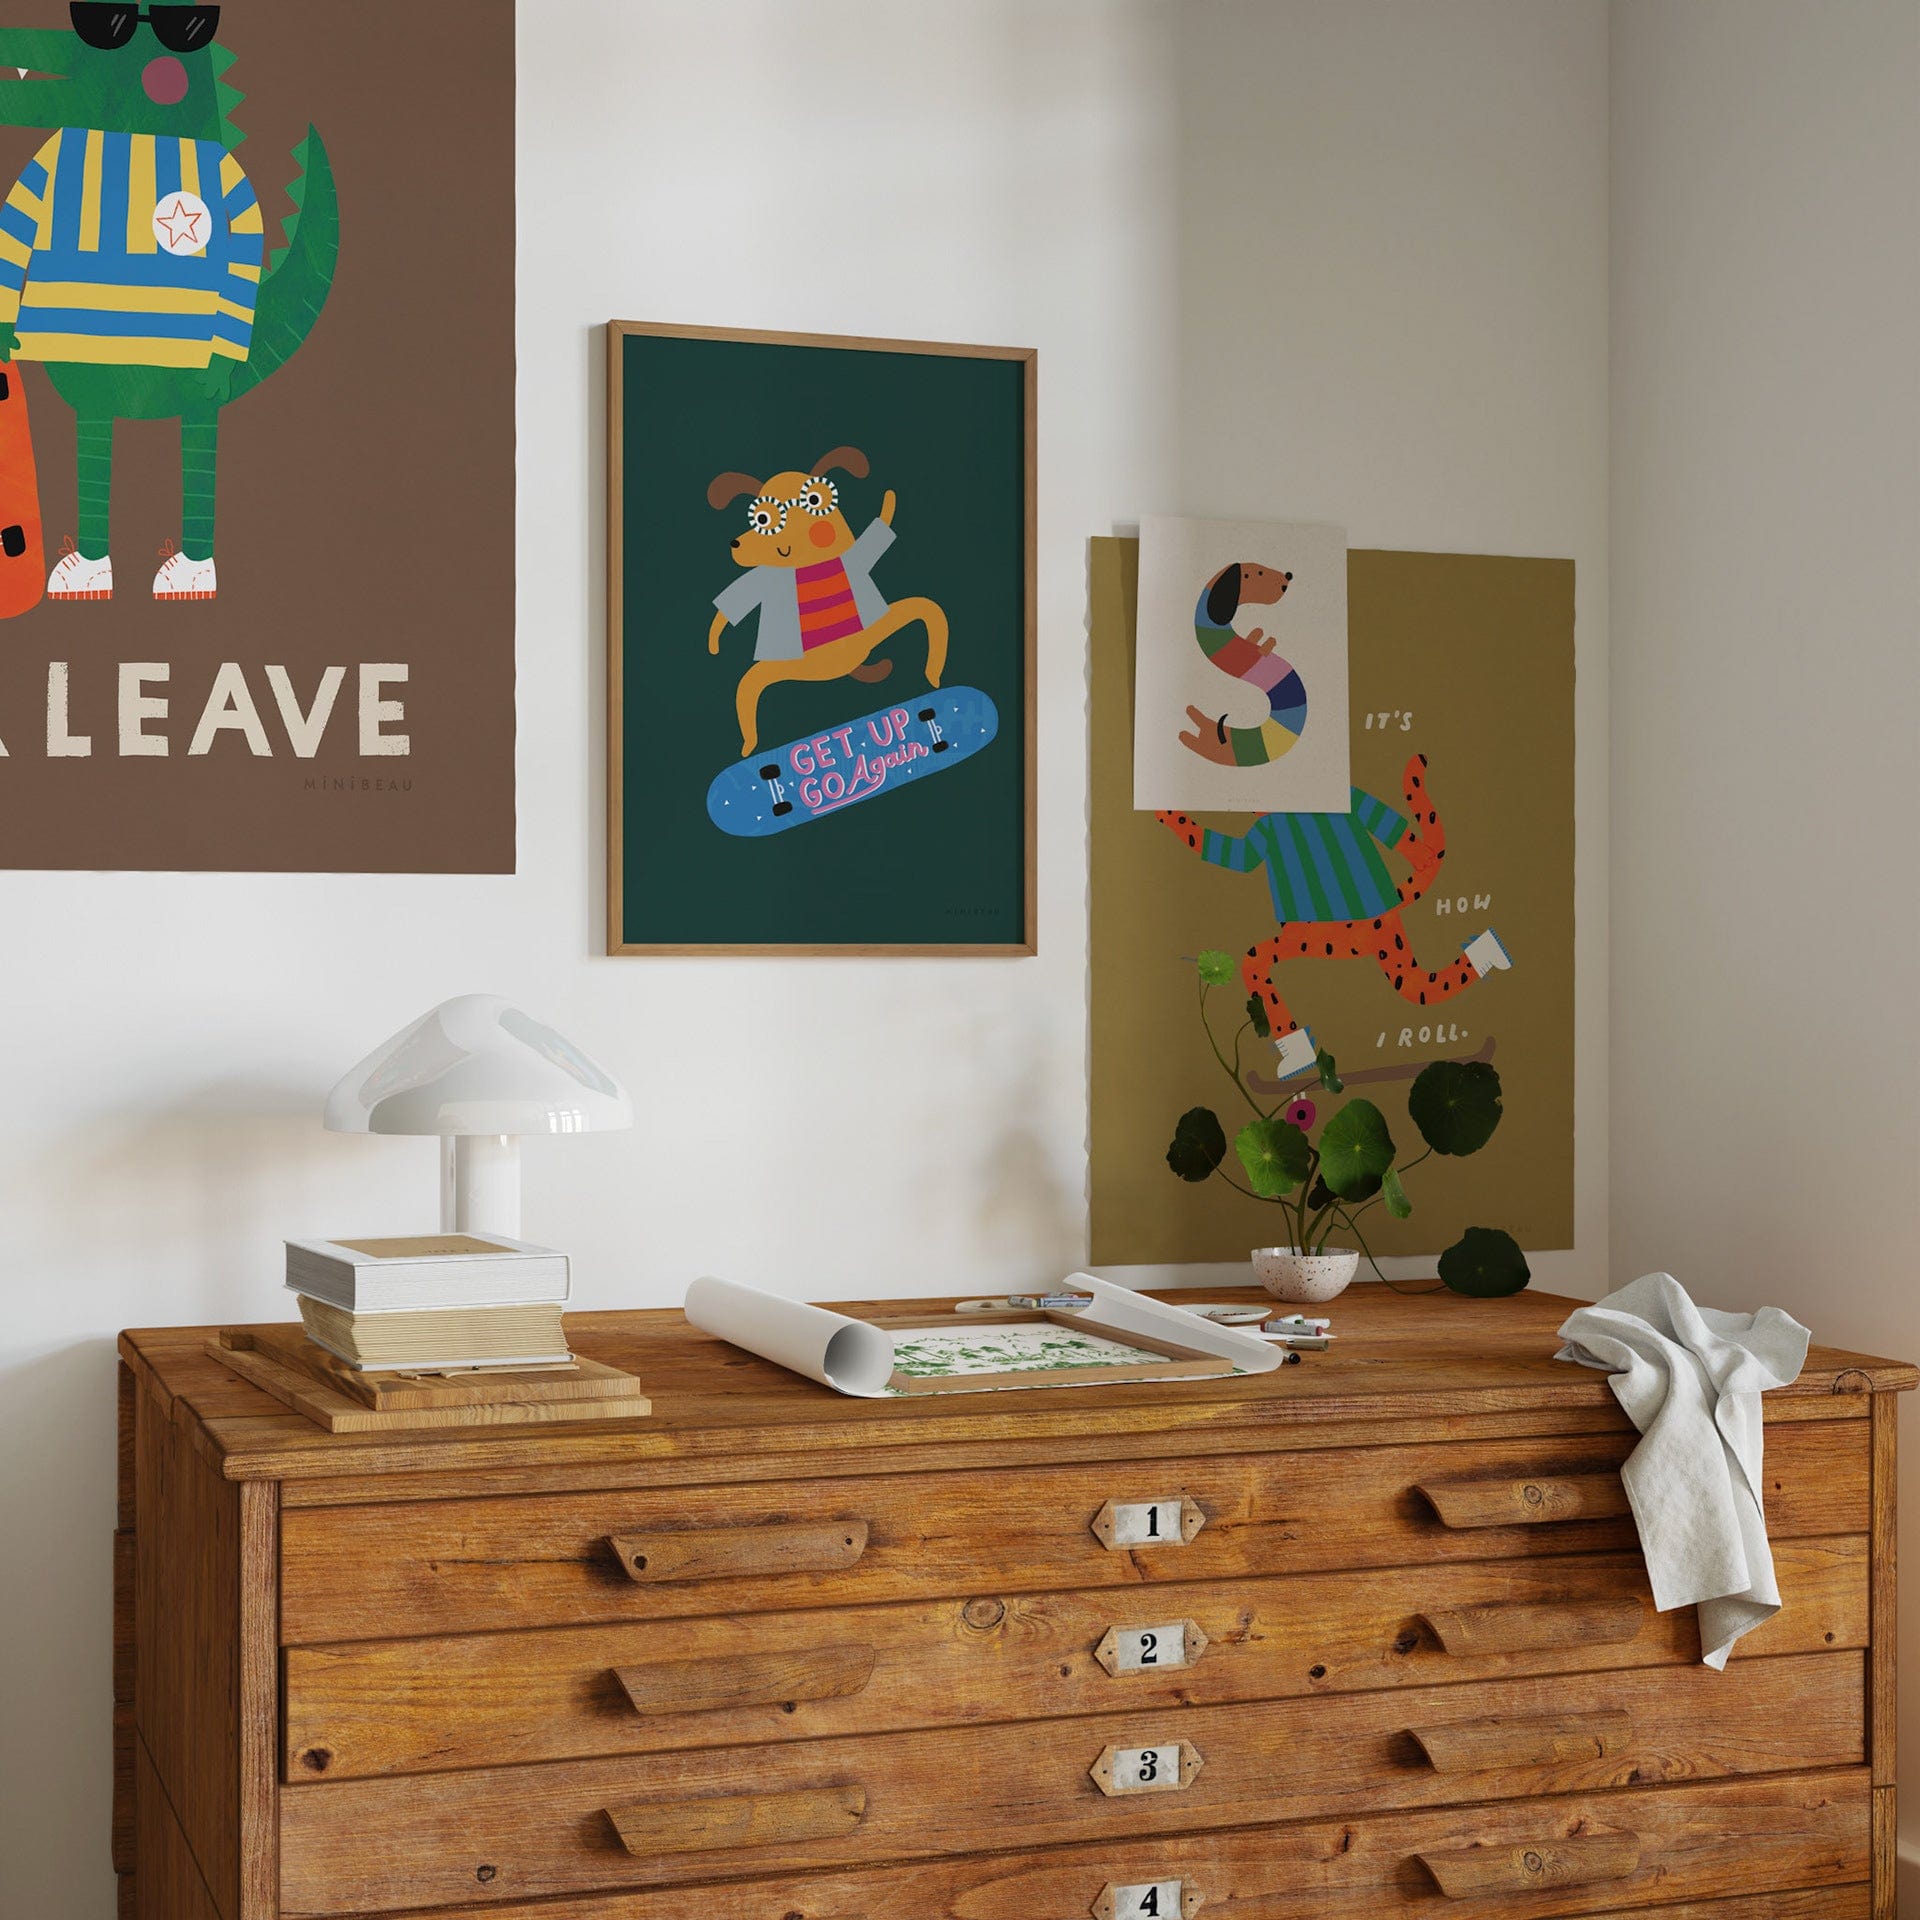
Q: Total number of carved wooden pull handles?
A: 7